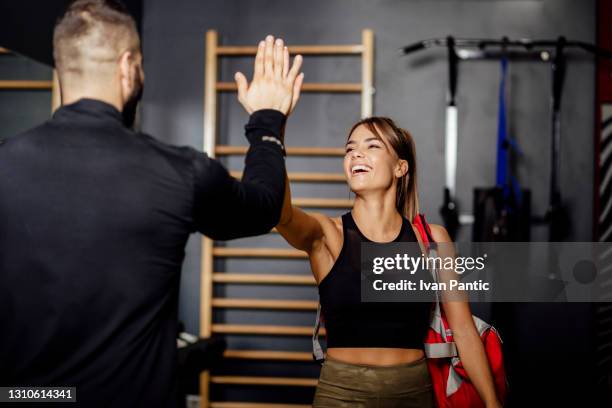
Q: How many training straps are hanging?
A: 3